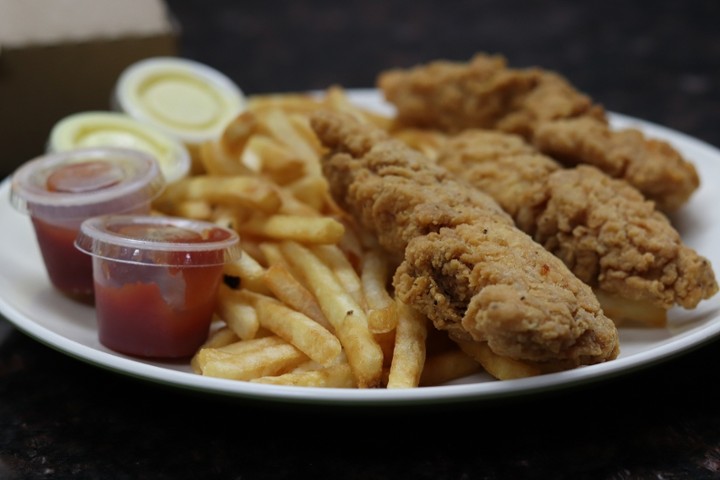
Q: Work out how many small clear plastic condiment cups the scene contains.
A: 4